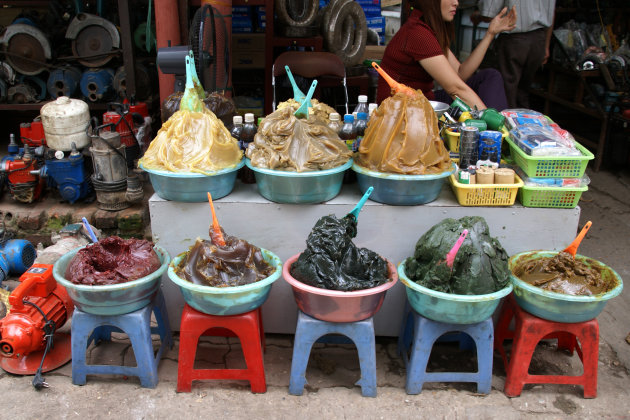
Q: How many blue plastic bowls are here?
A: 7